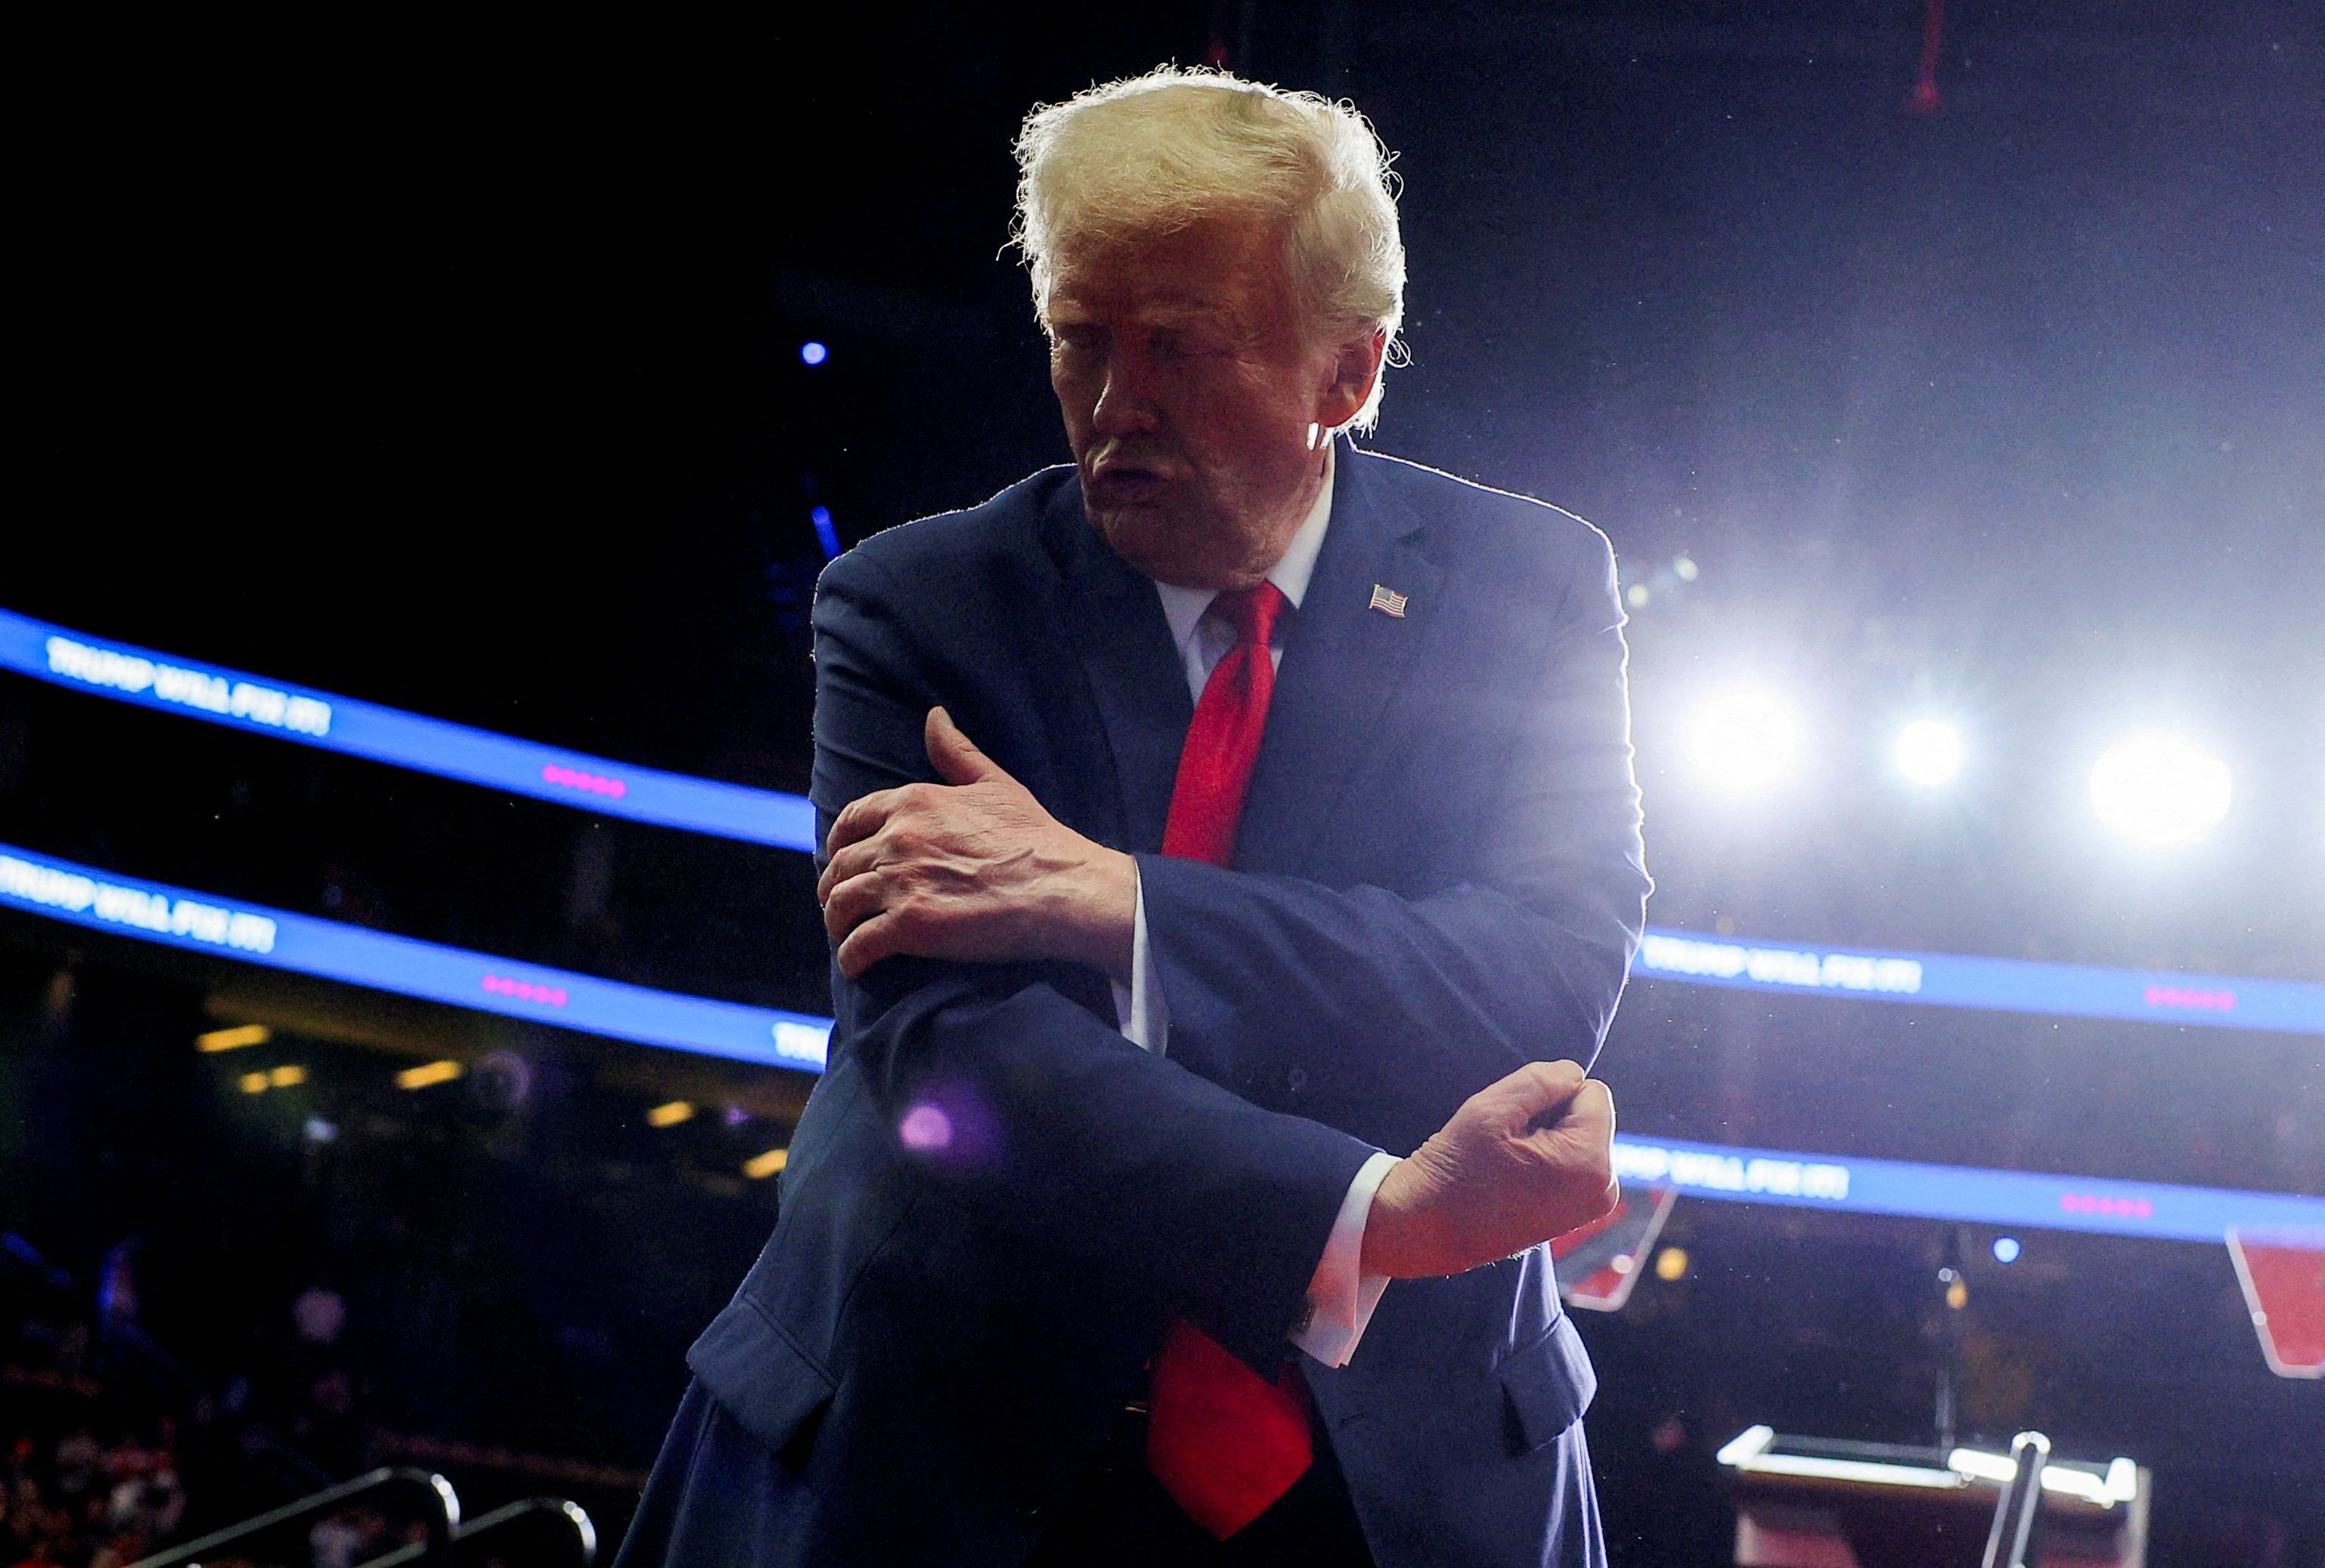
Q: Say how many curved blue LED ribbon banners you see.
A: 2